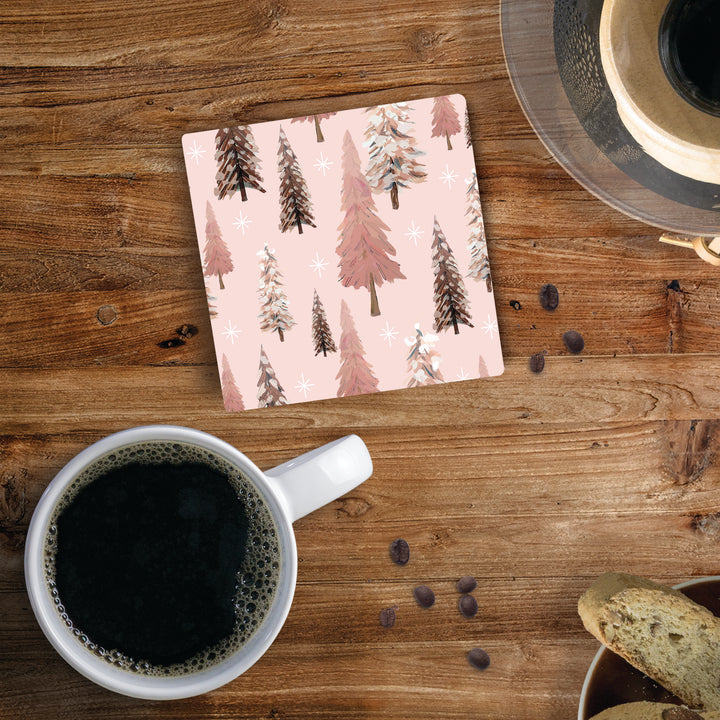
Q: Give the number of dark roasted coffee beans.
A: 9